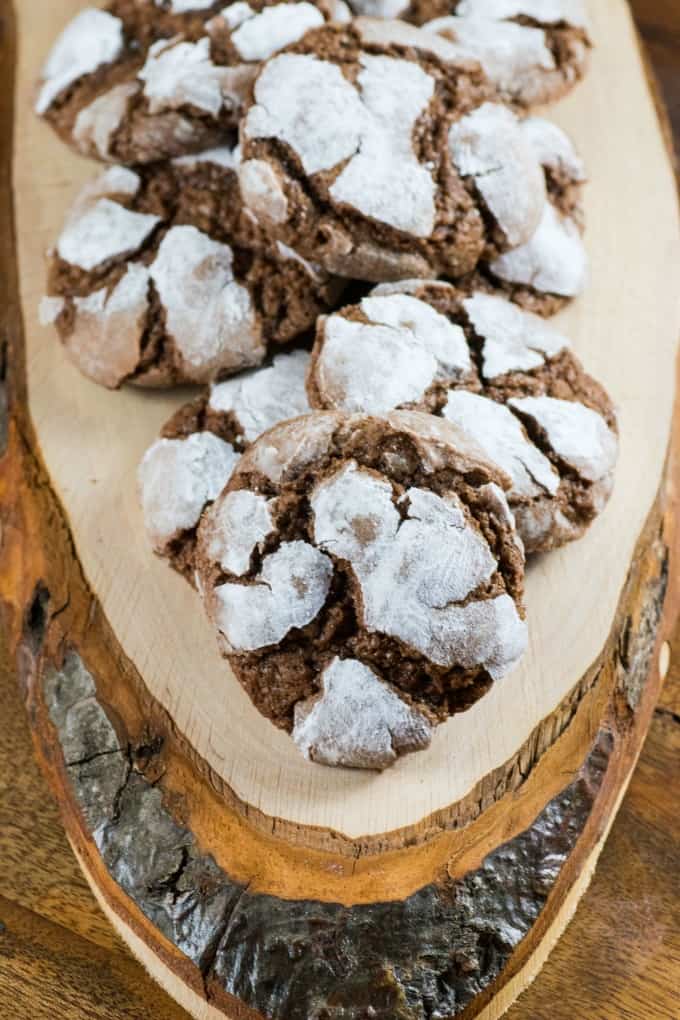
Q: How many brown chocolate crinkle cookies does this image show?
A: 8